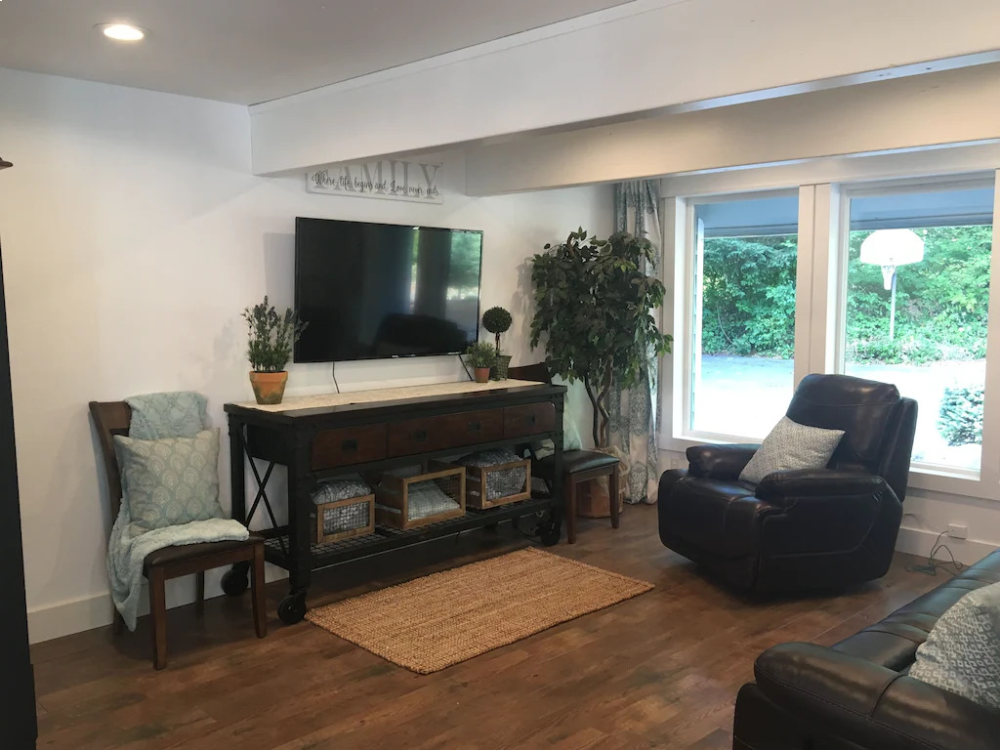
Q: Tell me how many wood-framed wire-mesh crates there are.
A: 3